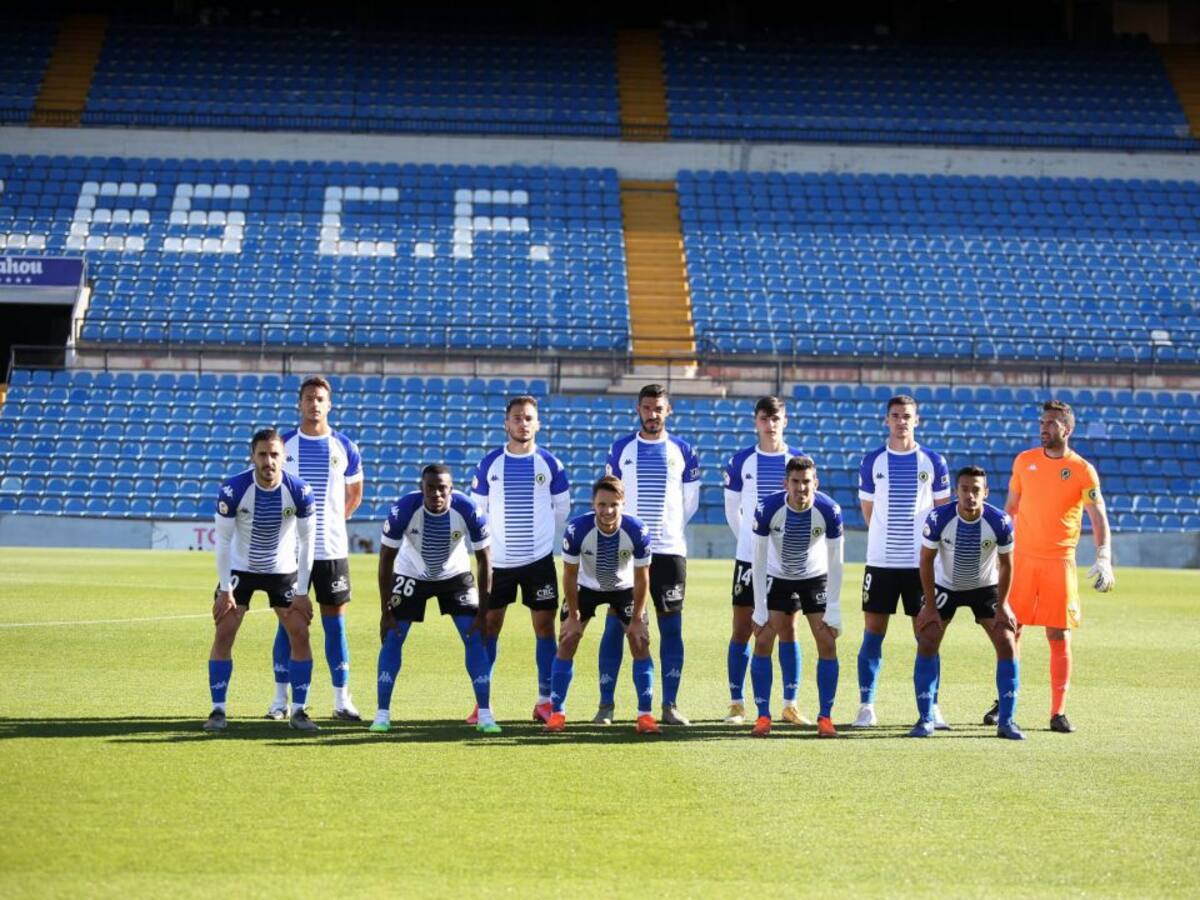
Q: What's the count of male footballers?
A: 11